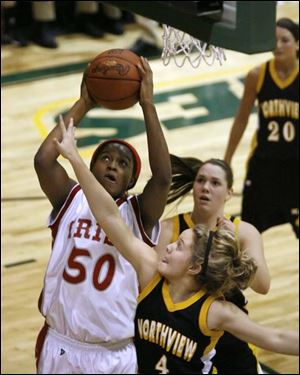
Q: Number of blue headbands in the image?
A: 0